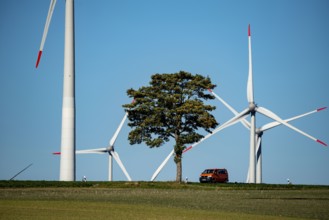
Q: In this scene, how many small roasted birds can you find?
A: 0